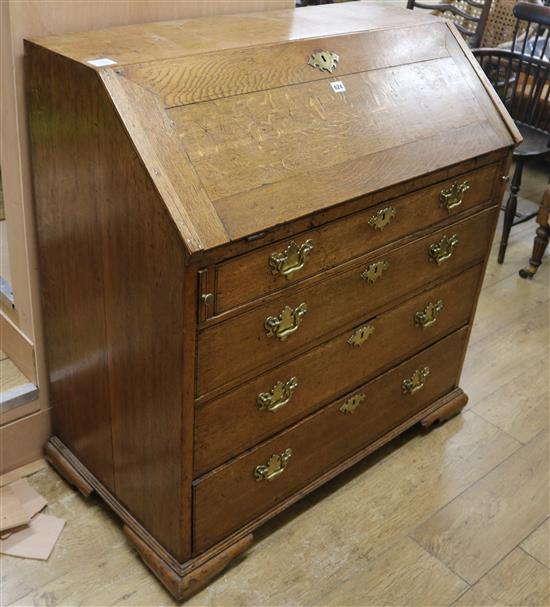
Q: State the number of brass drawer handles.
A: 8